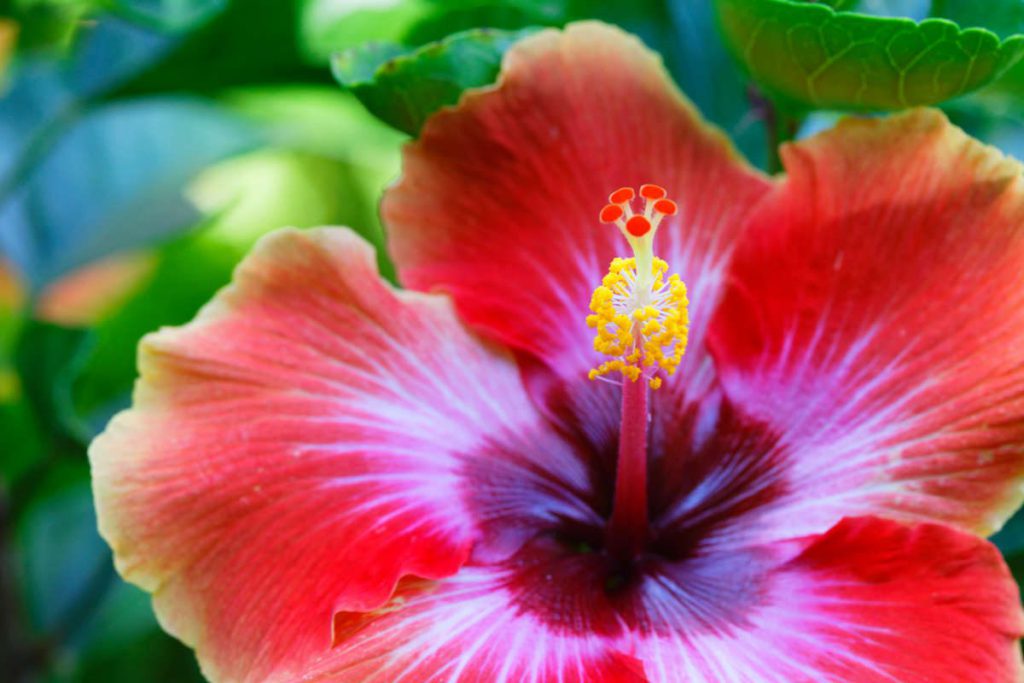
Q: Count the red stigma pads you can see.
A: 5